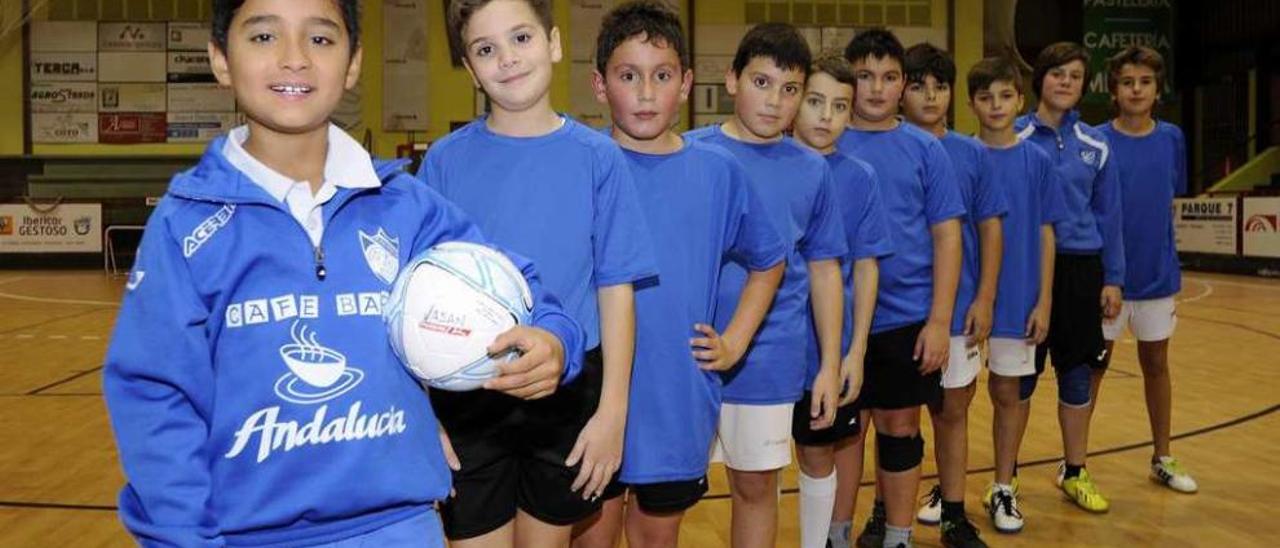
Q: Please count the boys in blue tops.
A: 10